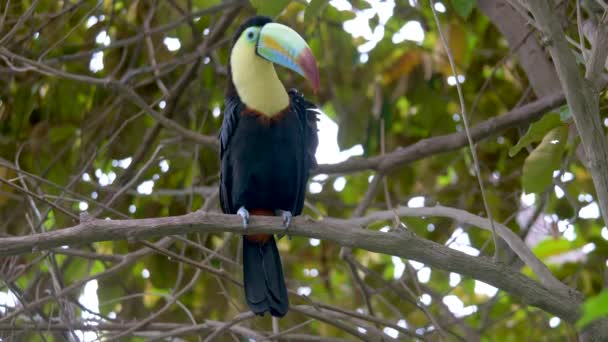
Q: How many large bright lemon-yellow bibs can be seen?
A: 1